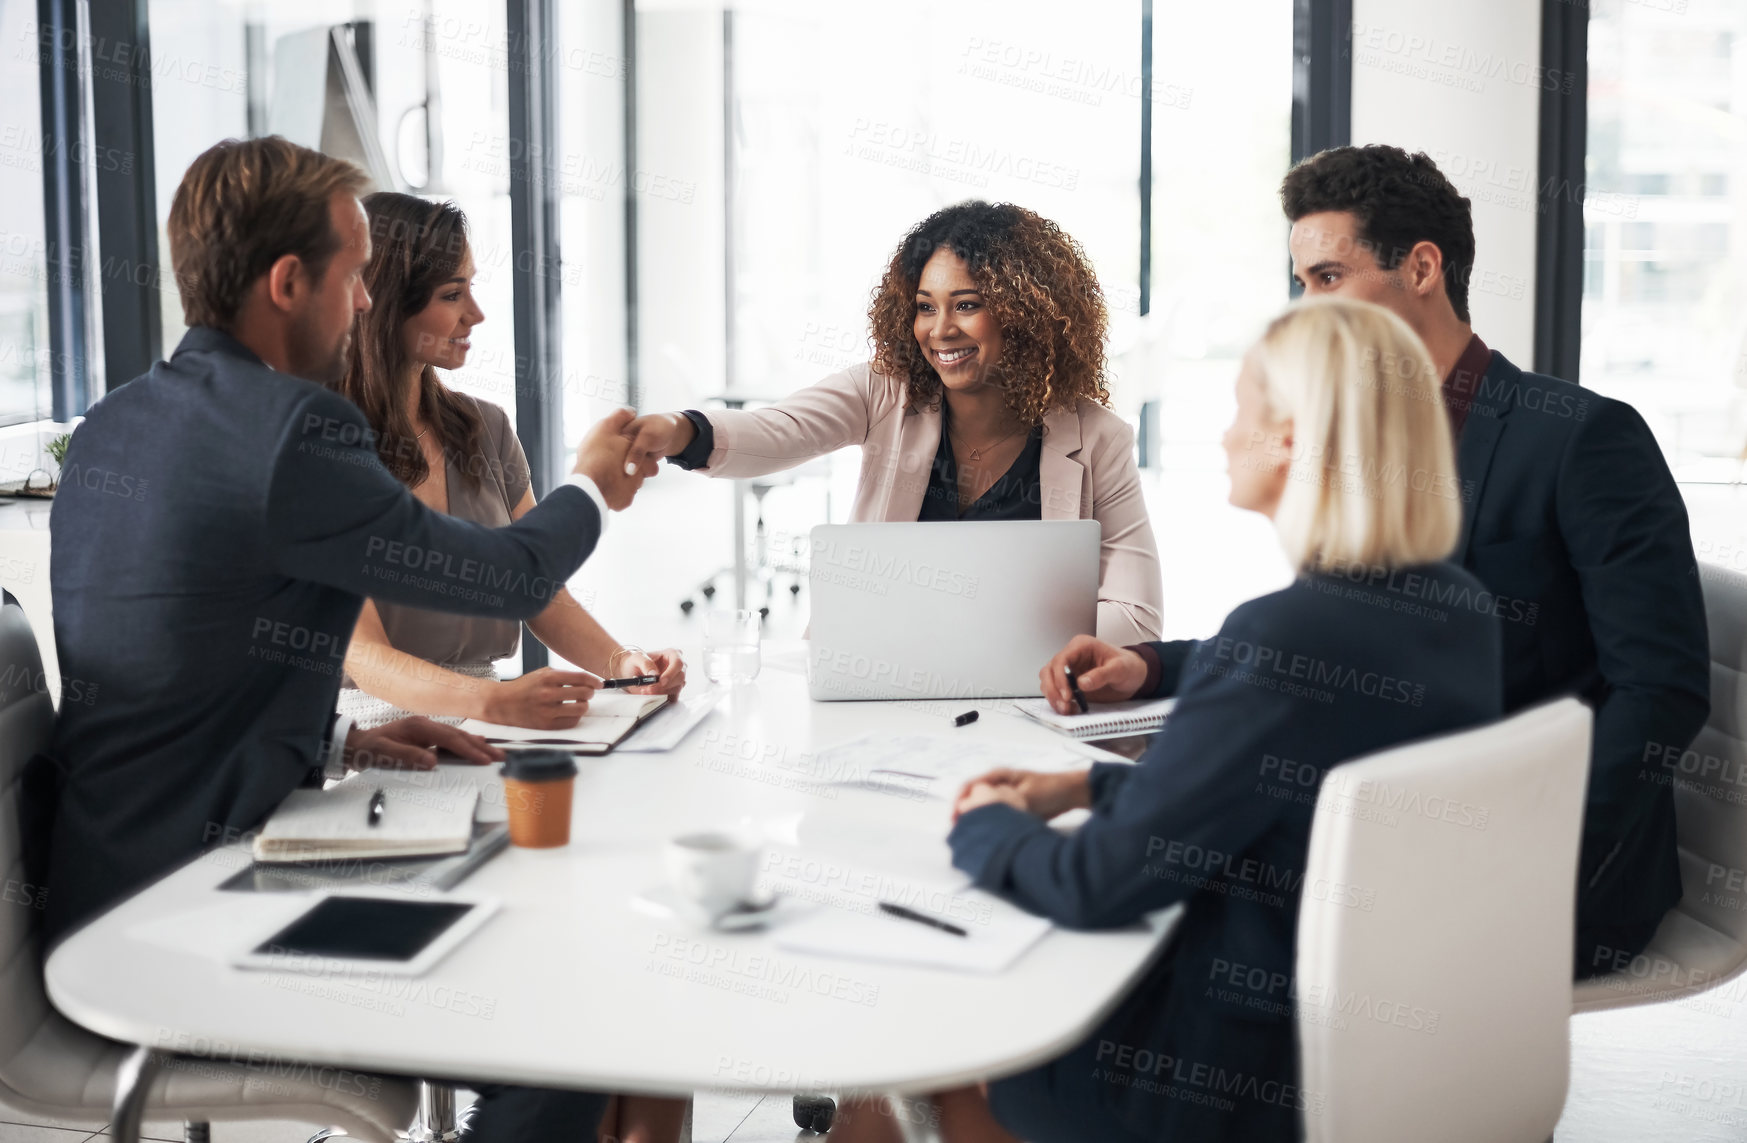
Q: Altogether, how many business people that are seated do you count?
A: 5